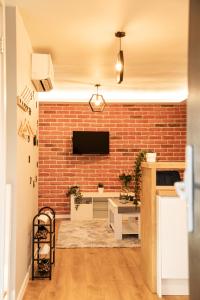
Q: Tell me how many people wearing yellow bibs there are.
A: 0